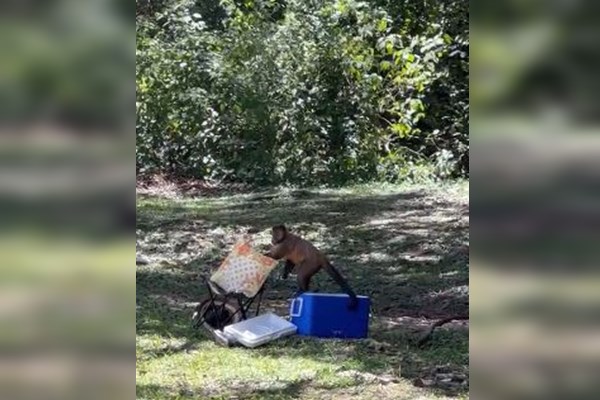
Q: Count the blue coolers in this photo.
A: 1